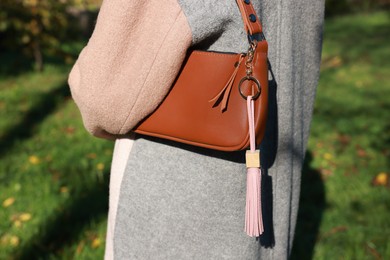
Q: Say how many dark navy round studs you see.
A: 2